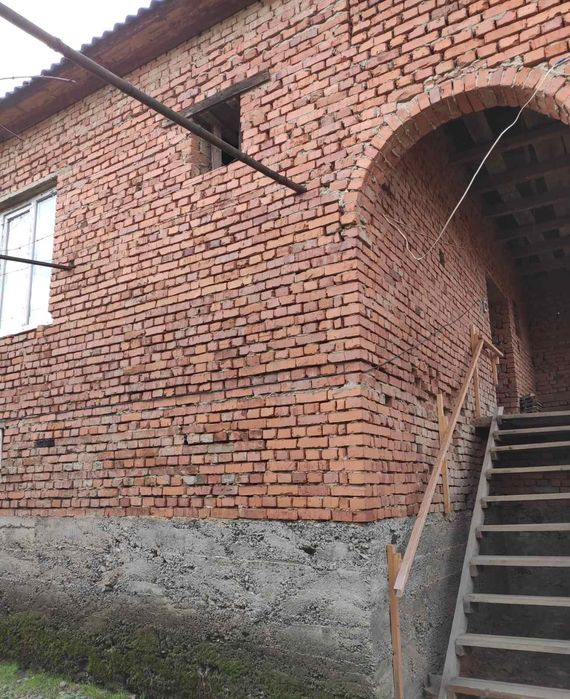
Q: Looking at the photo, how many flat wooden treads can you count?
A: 10